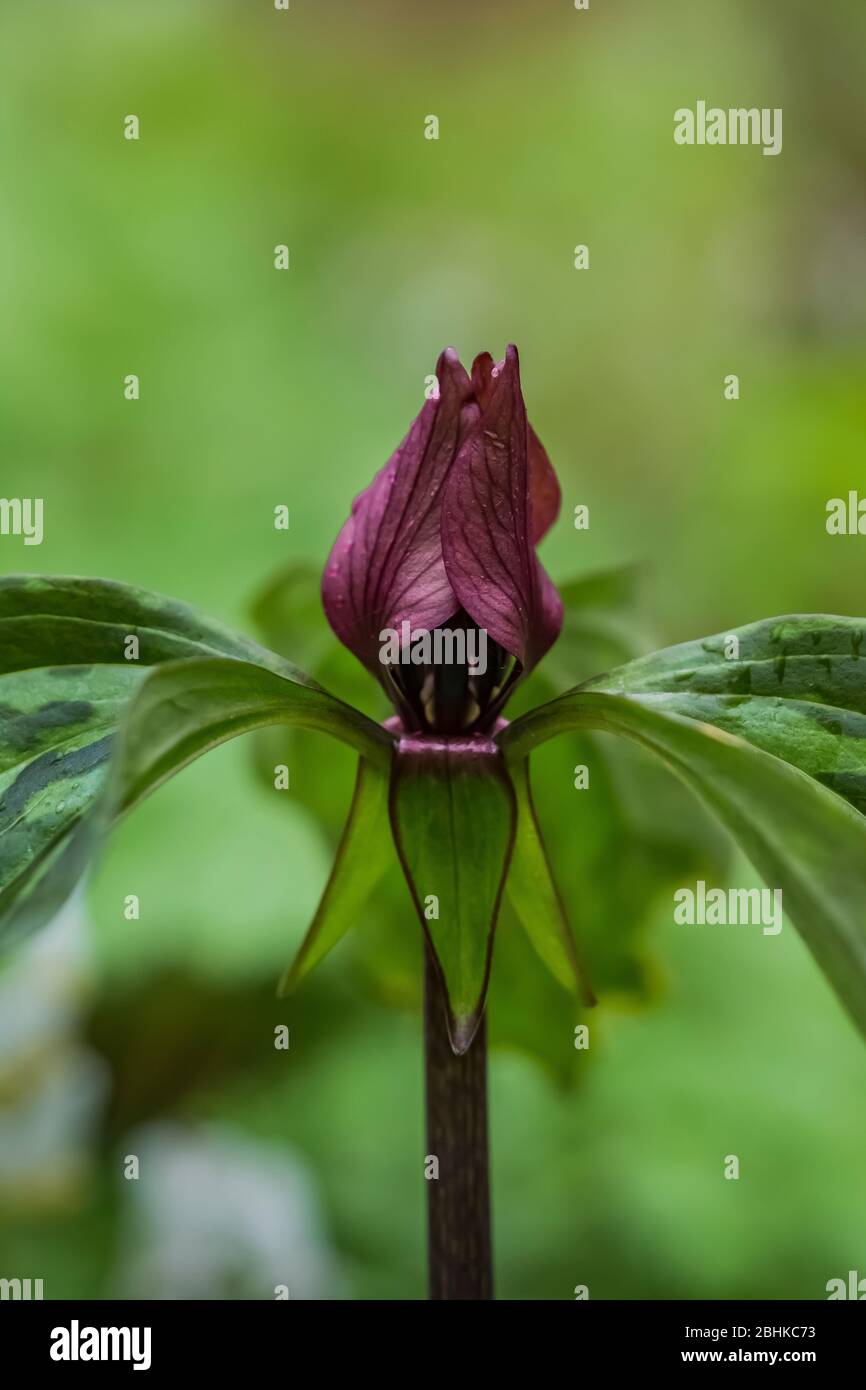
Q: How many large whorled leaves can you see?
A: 2